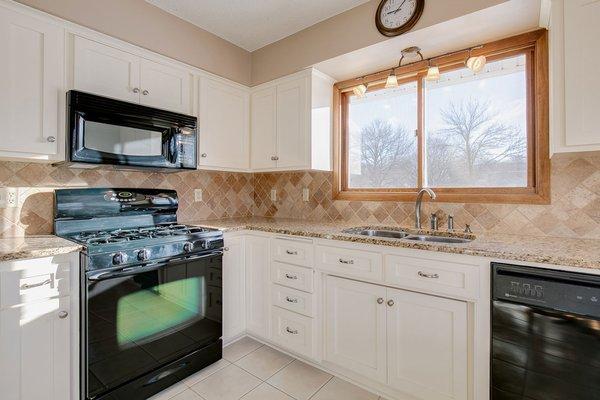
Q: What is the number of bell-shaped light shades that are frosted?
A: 4